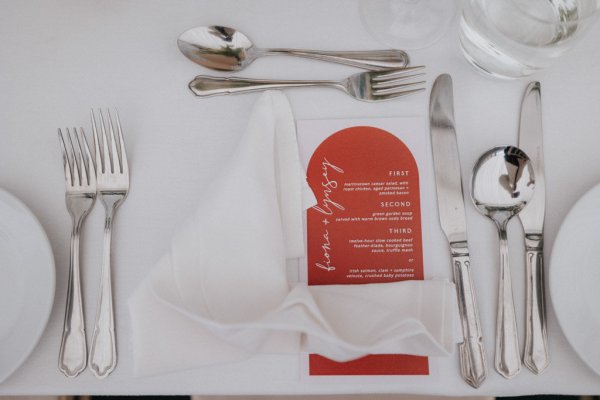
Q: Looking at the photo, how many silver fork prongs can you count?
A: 12